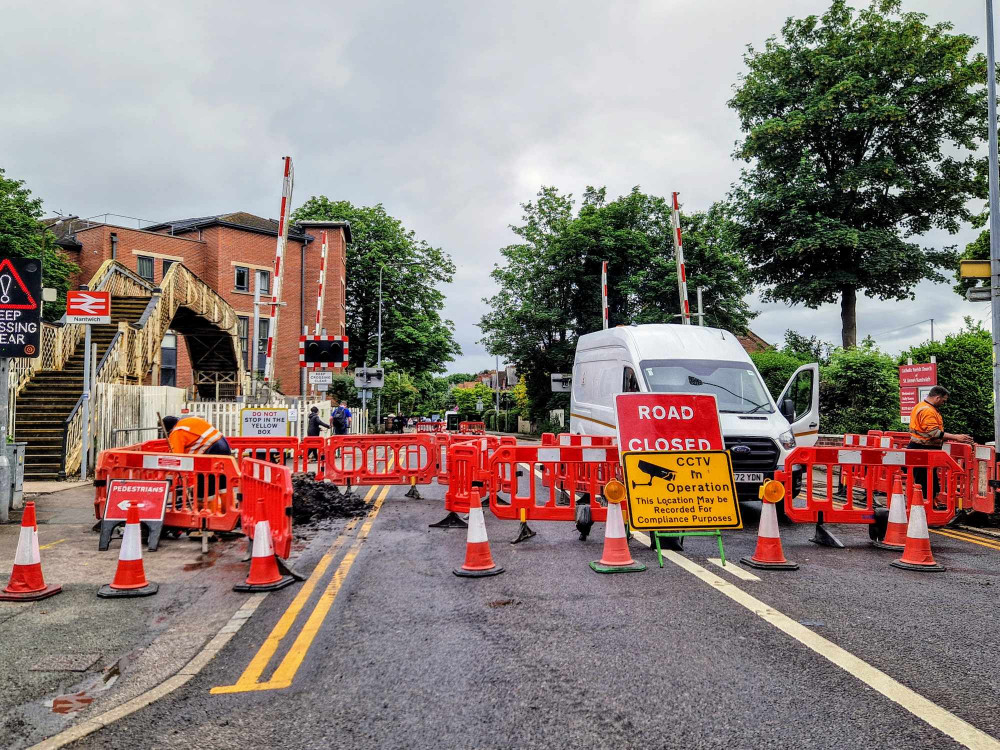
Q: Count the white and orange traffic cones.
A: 8